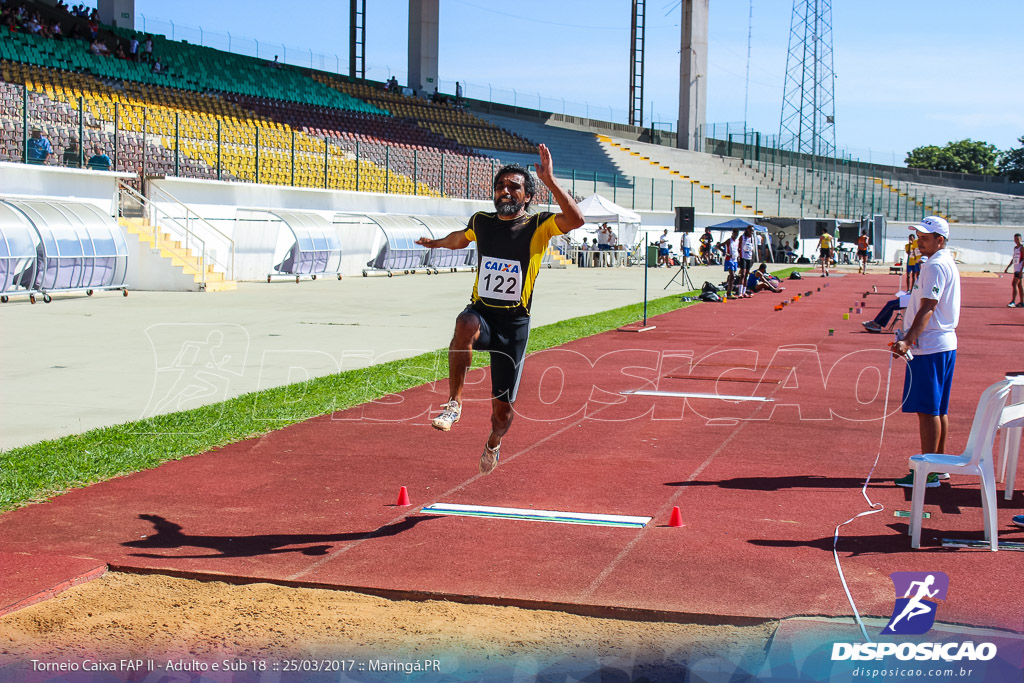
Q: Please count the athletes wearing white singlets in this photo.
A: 3